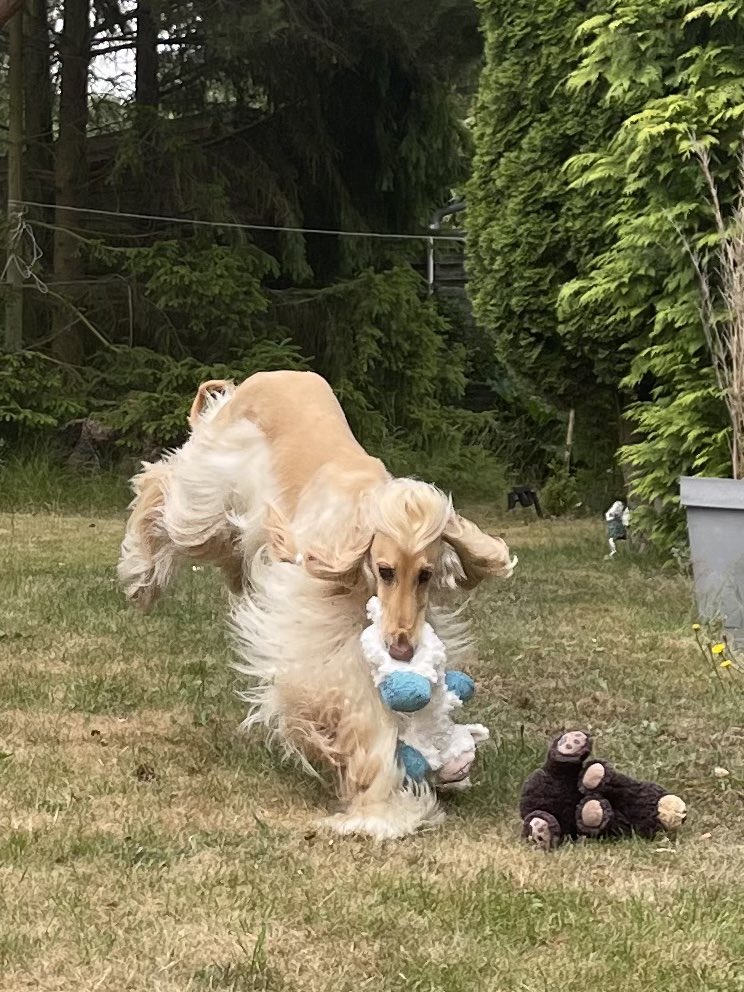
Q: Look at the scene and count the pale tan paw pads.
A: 4